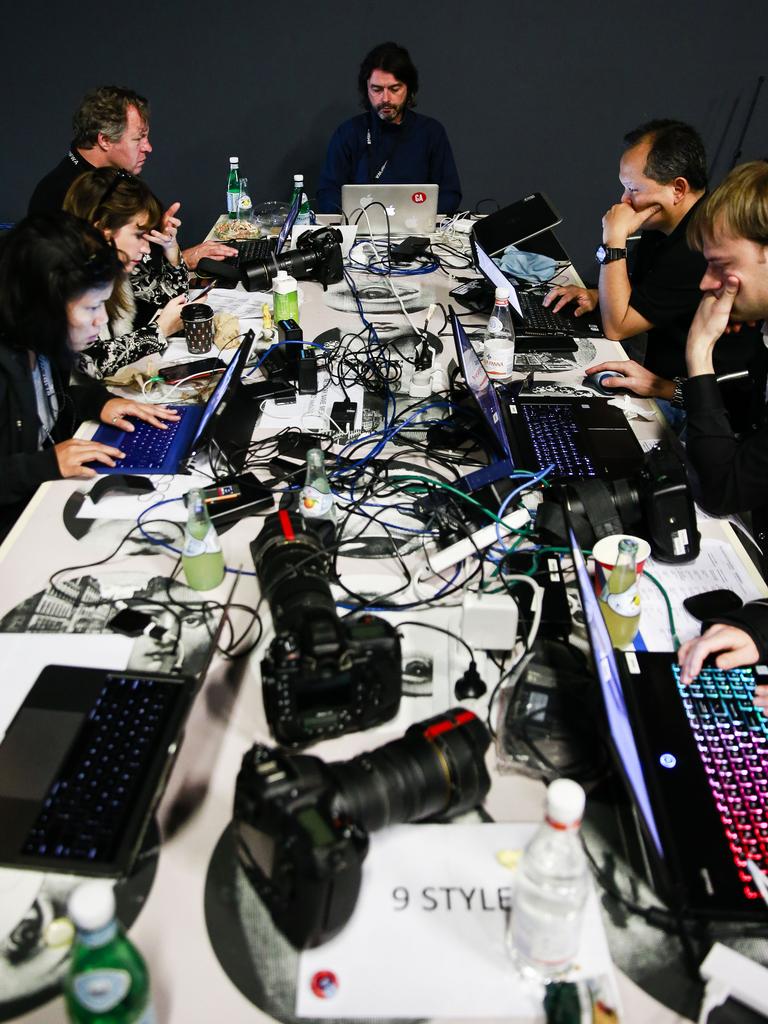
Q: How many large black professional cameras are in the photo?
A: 4